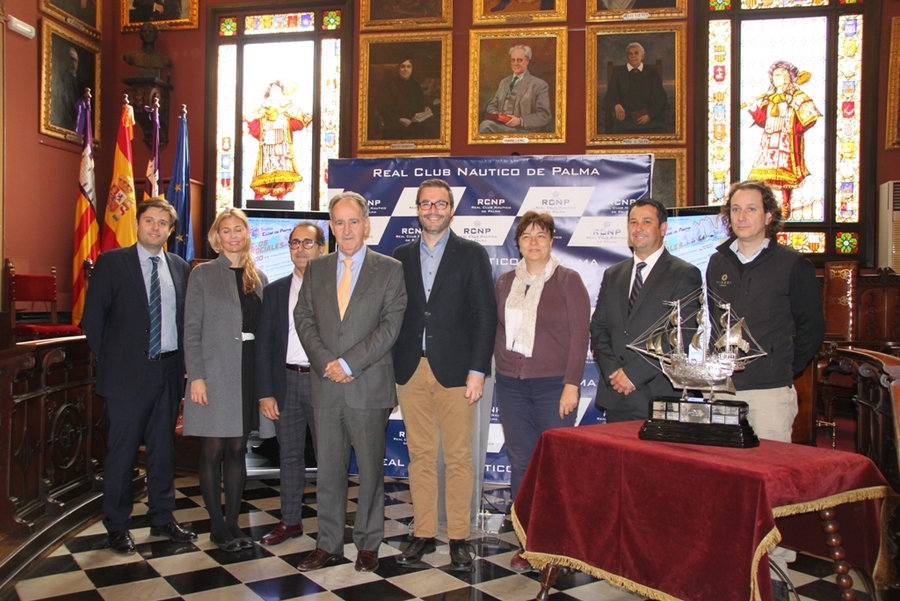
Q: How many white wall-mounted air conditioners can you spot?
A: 1